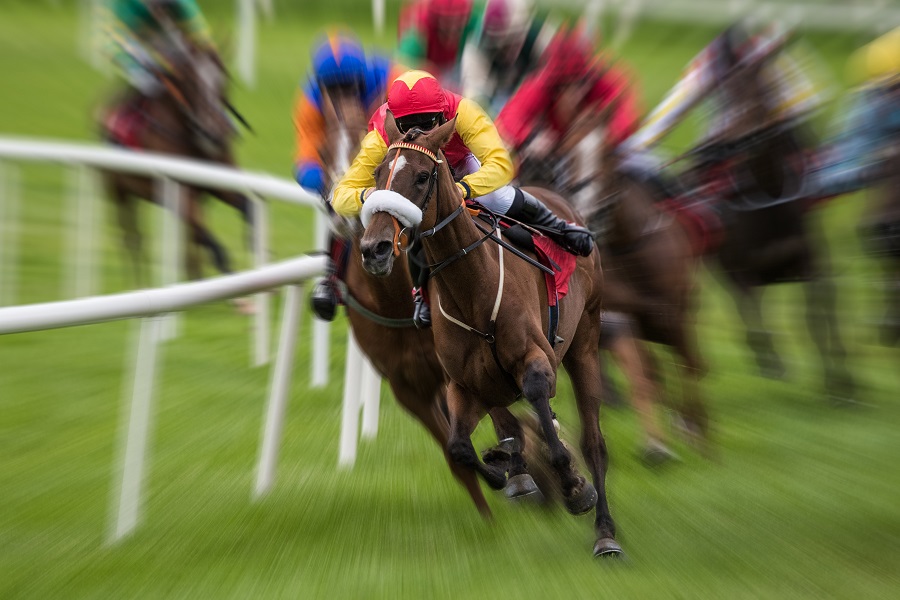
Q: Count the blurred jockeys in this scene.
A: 7